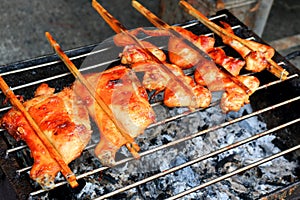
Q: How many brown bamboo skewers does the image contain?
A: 5